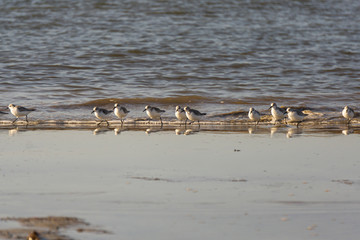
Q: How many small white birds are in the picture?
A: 10